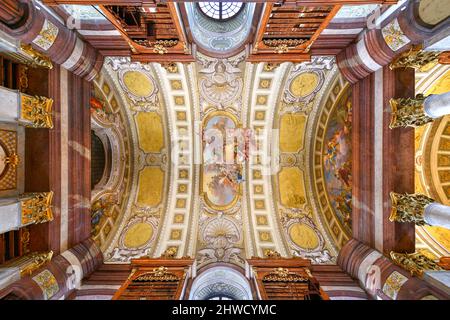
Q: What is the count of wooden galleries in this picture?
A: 4